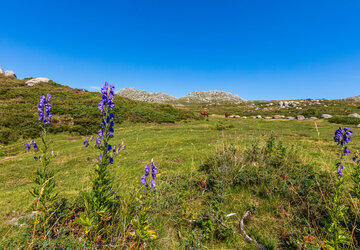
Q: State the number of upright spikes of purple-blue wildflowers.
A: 4